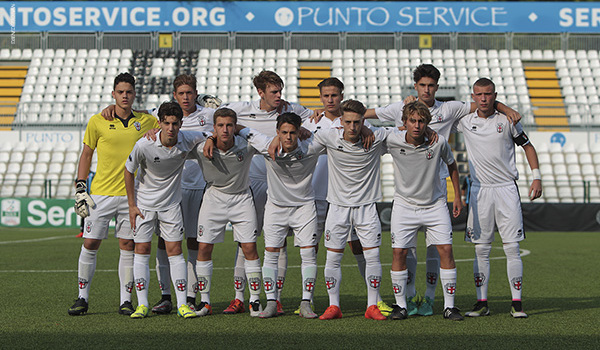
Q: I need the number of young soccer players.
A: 11